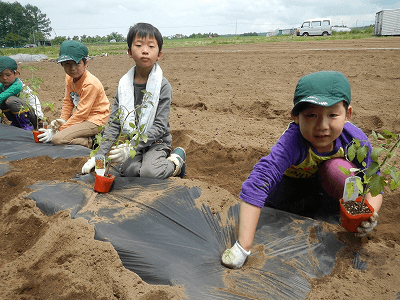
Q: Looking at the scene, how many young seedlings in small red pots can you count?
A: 3